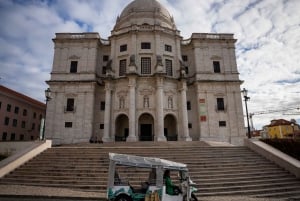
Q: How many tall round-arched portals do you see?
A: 3